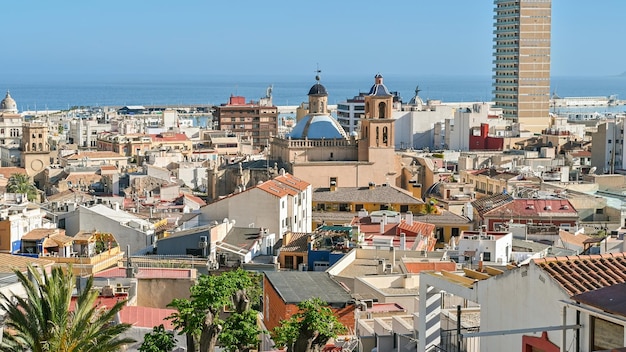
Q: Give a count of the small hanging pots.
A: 0